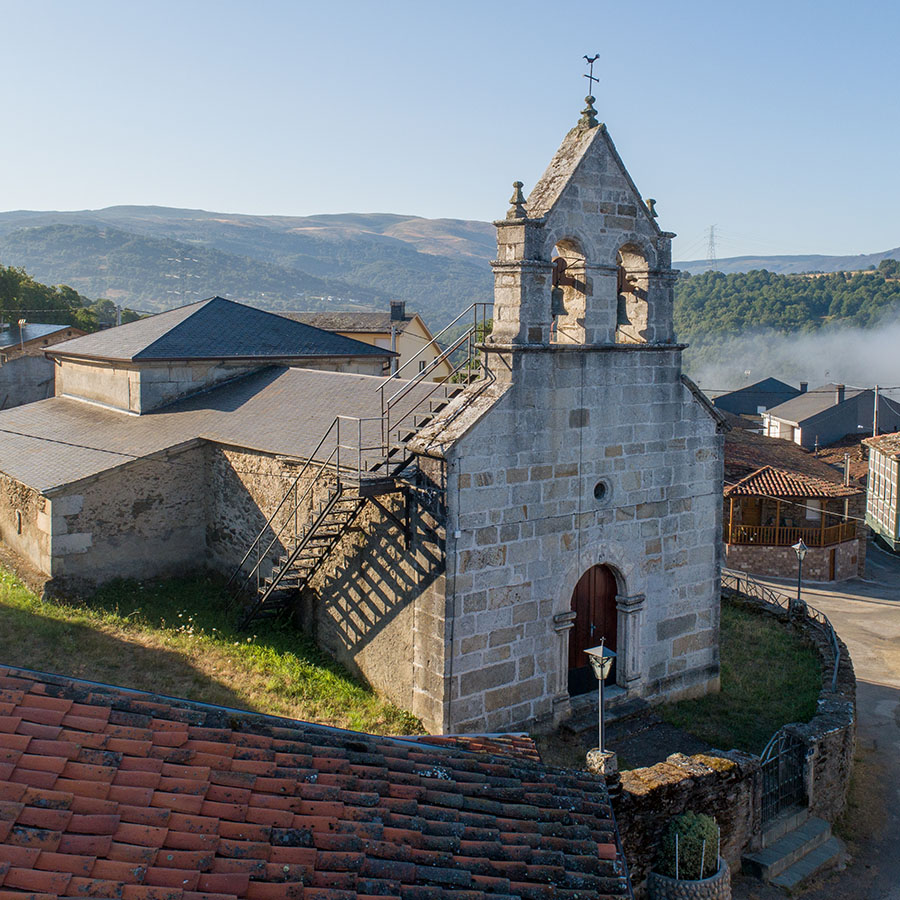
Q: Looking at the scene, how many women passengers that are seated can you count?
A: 0